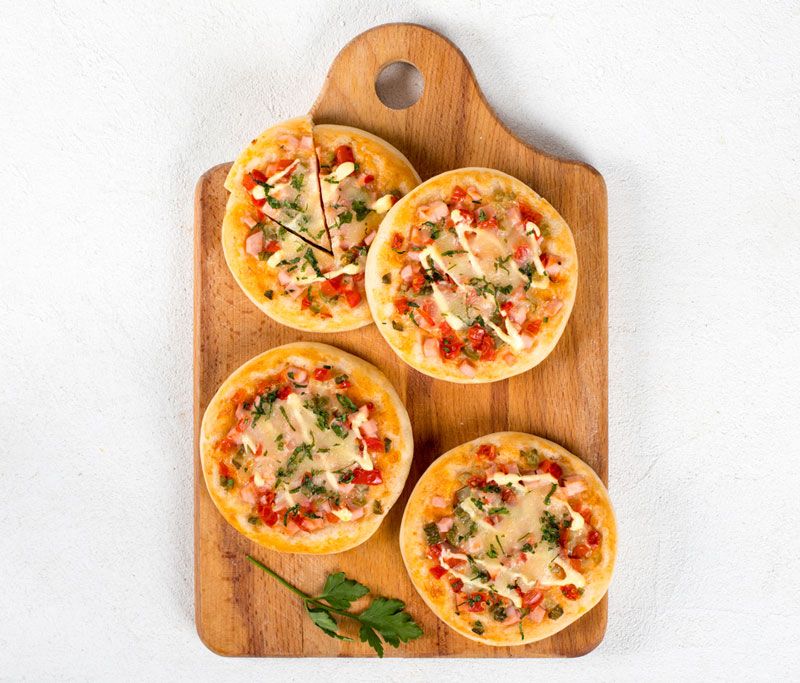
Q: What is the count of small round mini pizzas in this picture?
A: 4